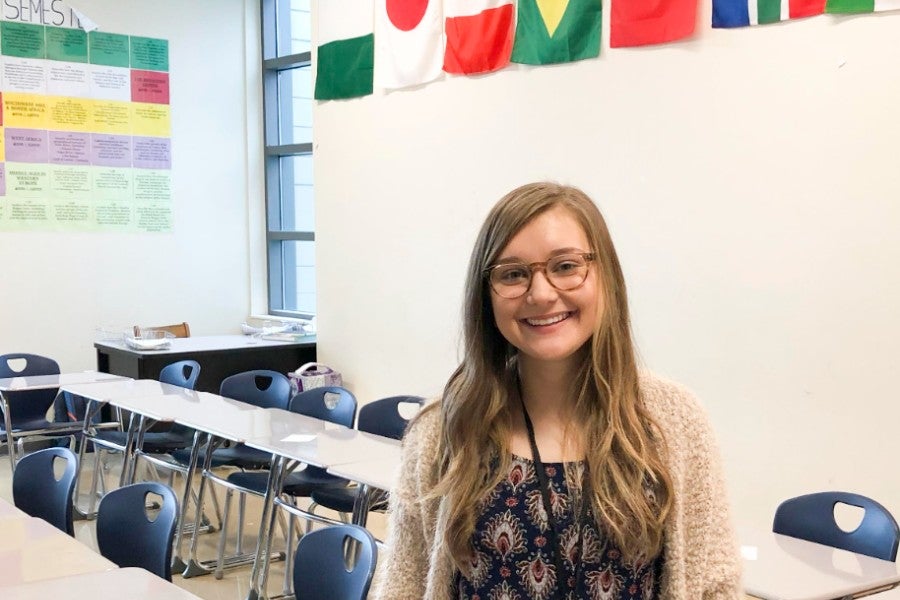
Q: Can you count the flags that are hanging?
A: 7